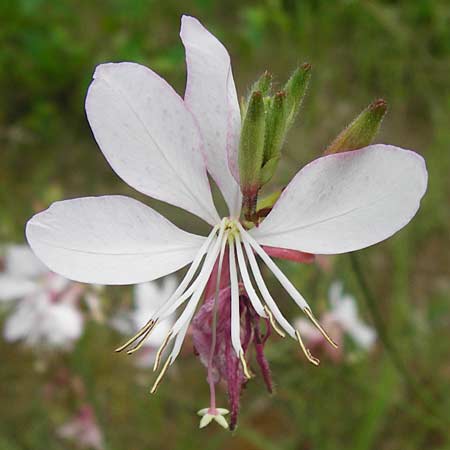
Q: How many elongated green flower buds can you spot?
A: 5